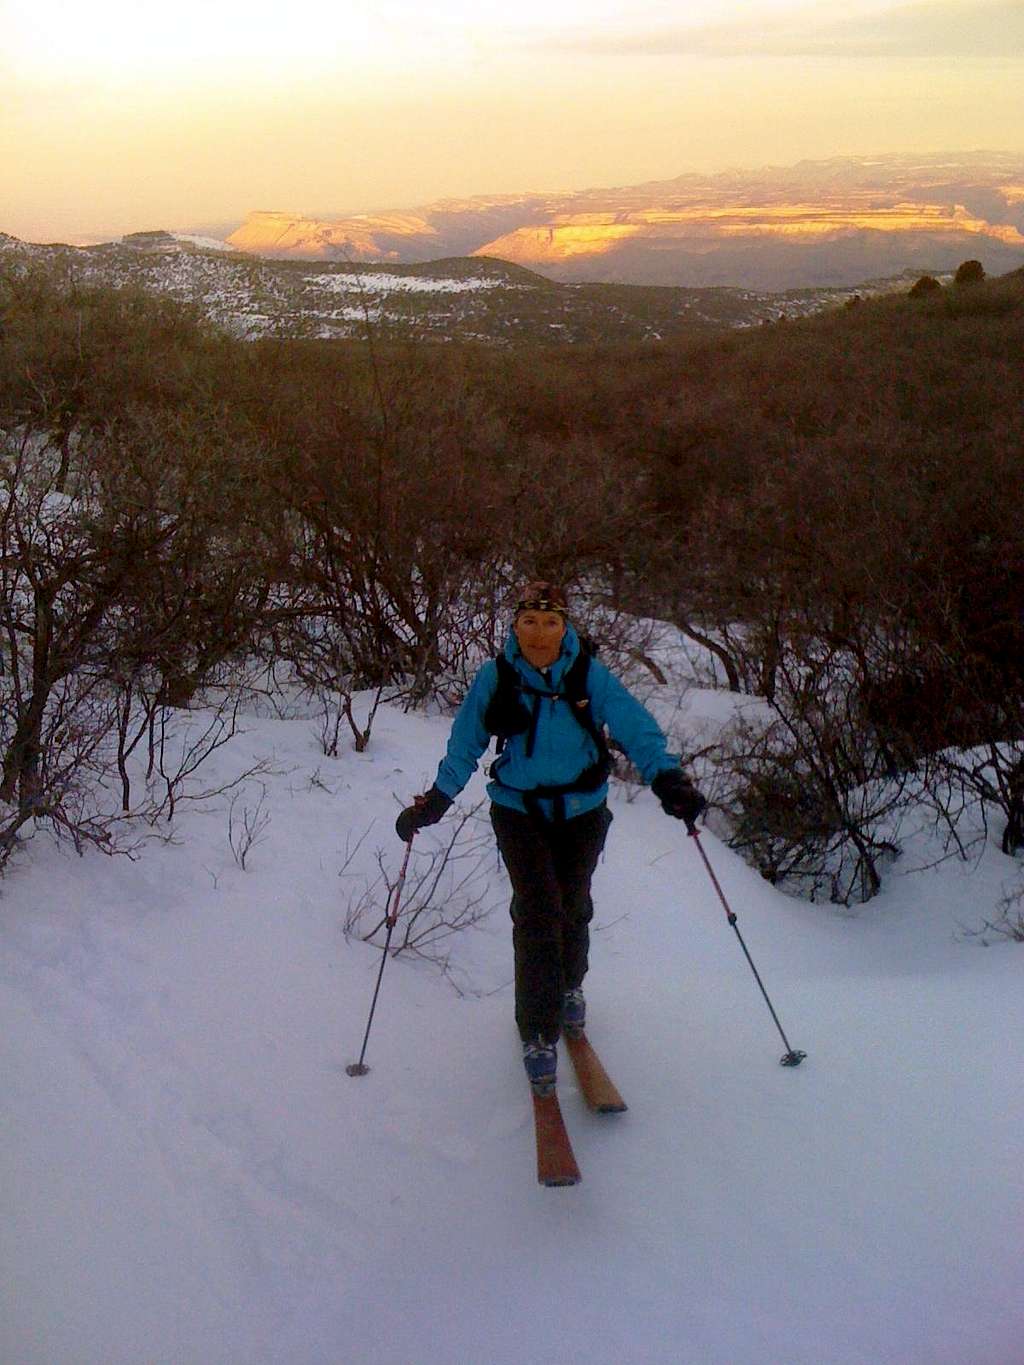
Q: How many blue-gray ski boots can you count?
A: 2